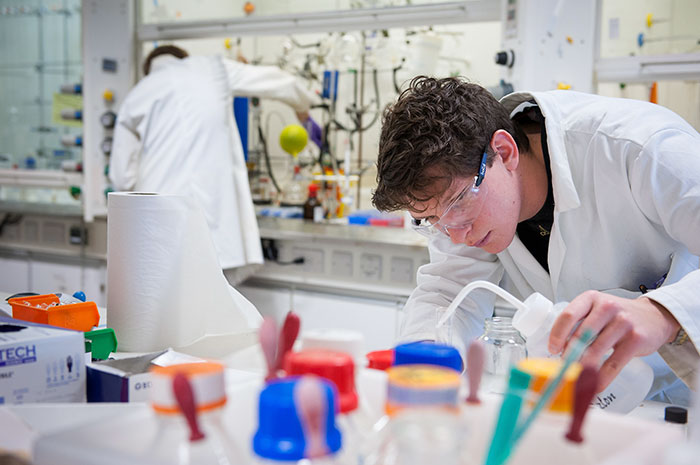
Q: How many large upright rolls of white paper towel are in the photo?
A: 1